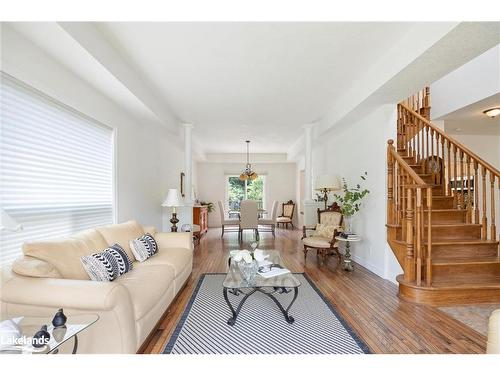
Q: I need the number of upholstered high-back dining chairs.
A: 3